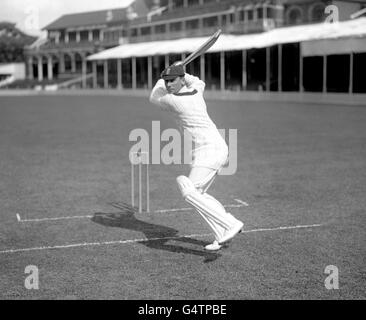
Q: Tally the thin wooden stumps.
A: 3